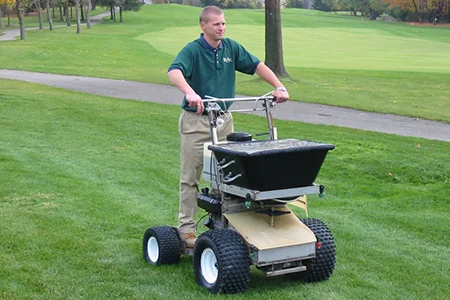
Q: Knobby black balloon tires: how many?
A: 3